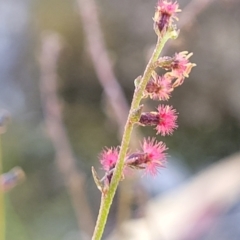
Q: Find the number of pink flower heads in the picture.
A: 6